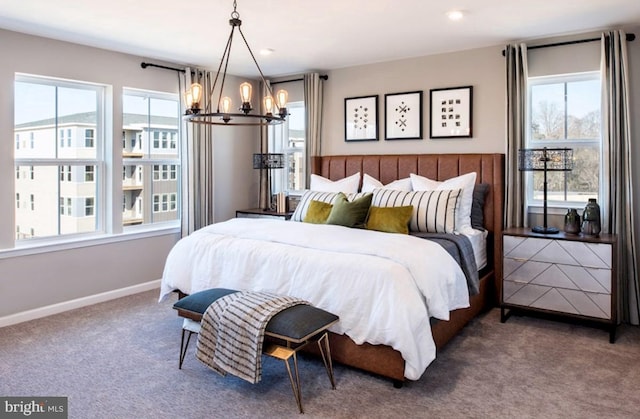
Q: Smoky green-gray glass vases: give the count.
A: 2